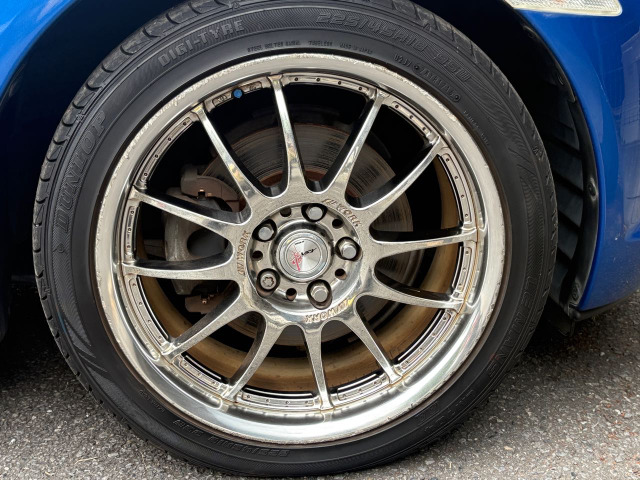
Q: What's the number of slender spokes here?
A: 12